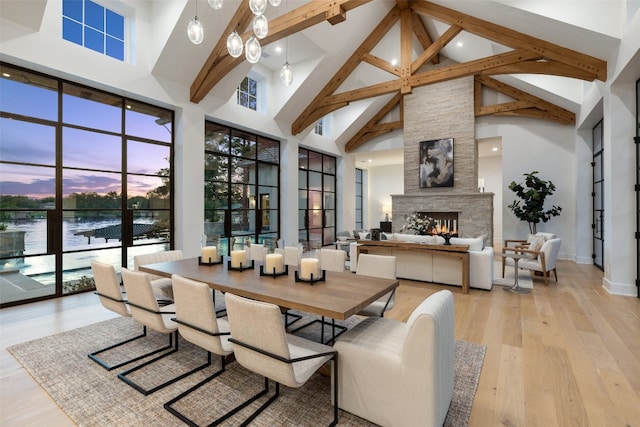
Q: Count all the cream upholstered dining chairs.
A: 10